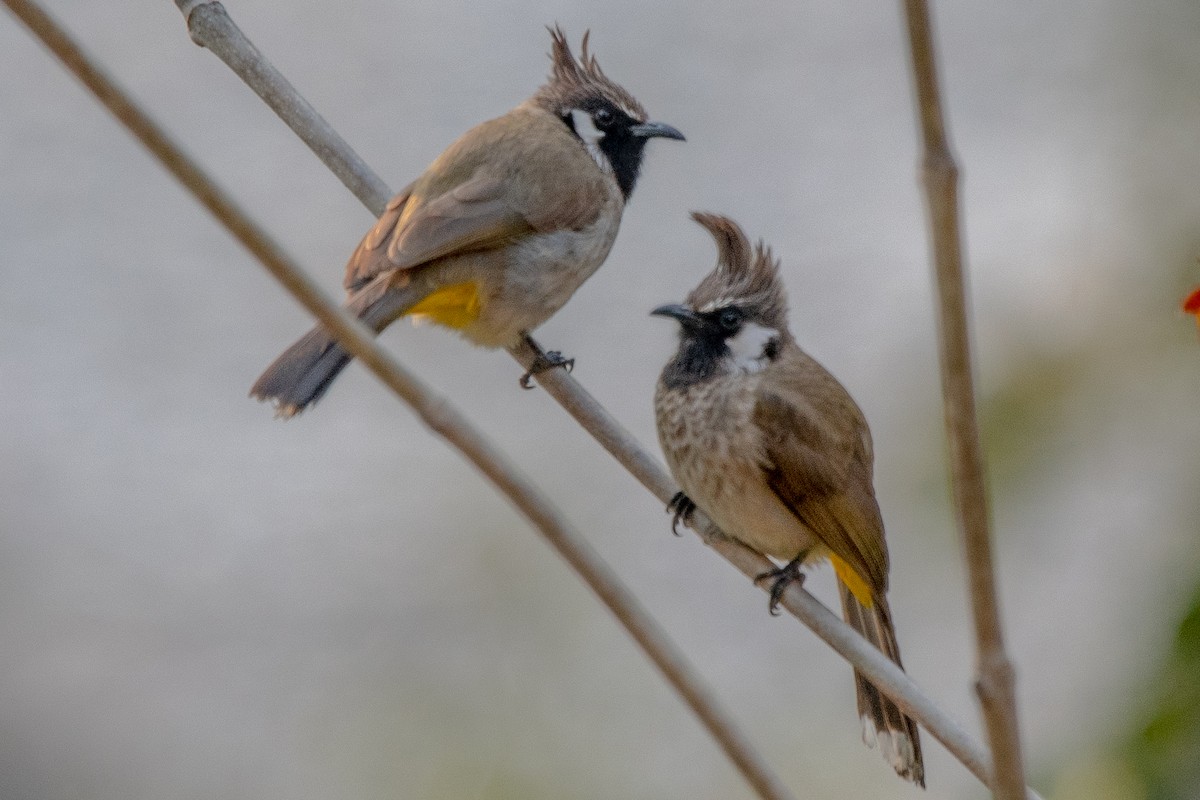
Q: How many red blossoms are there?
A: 1